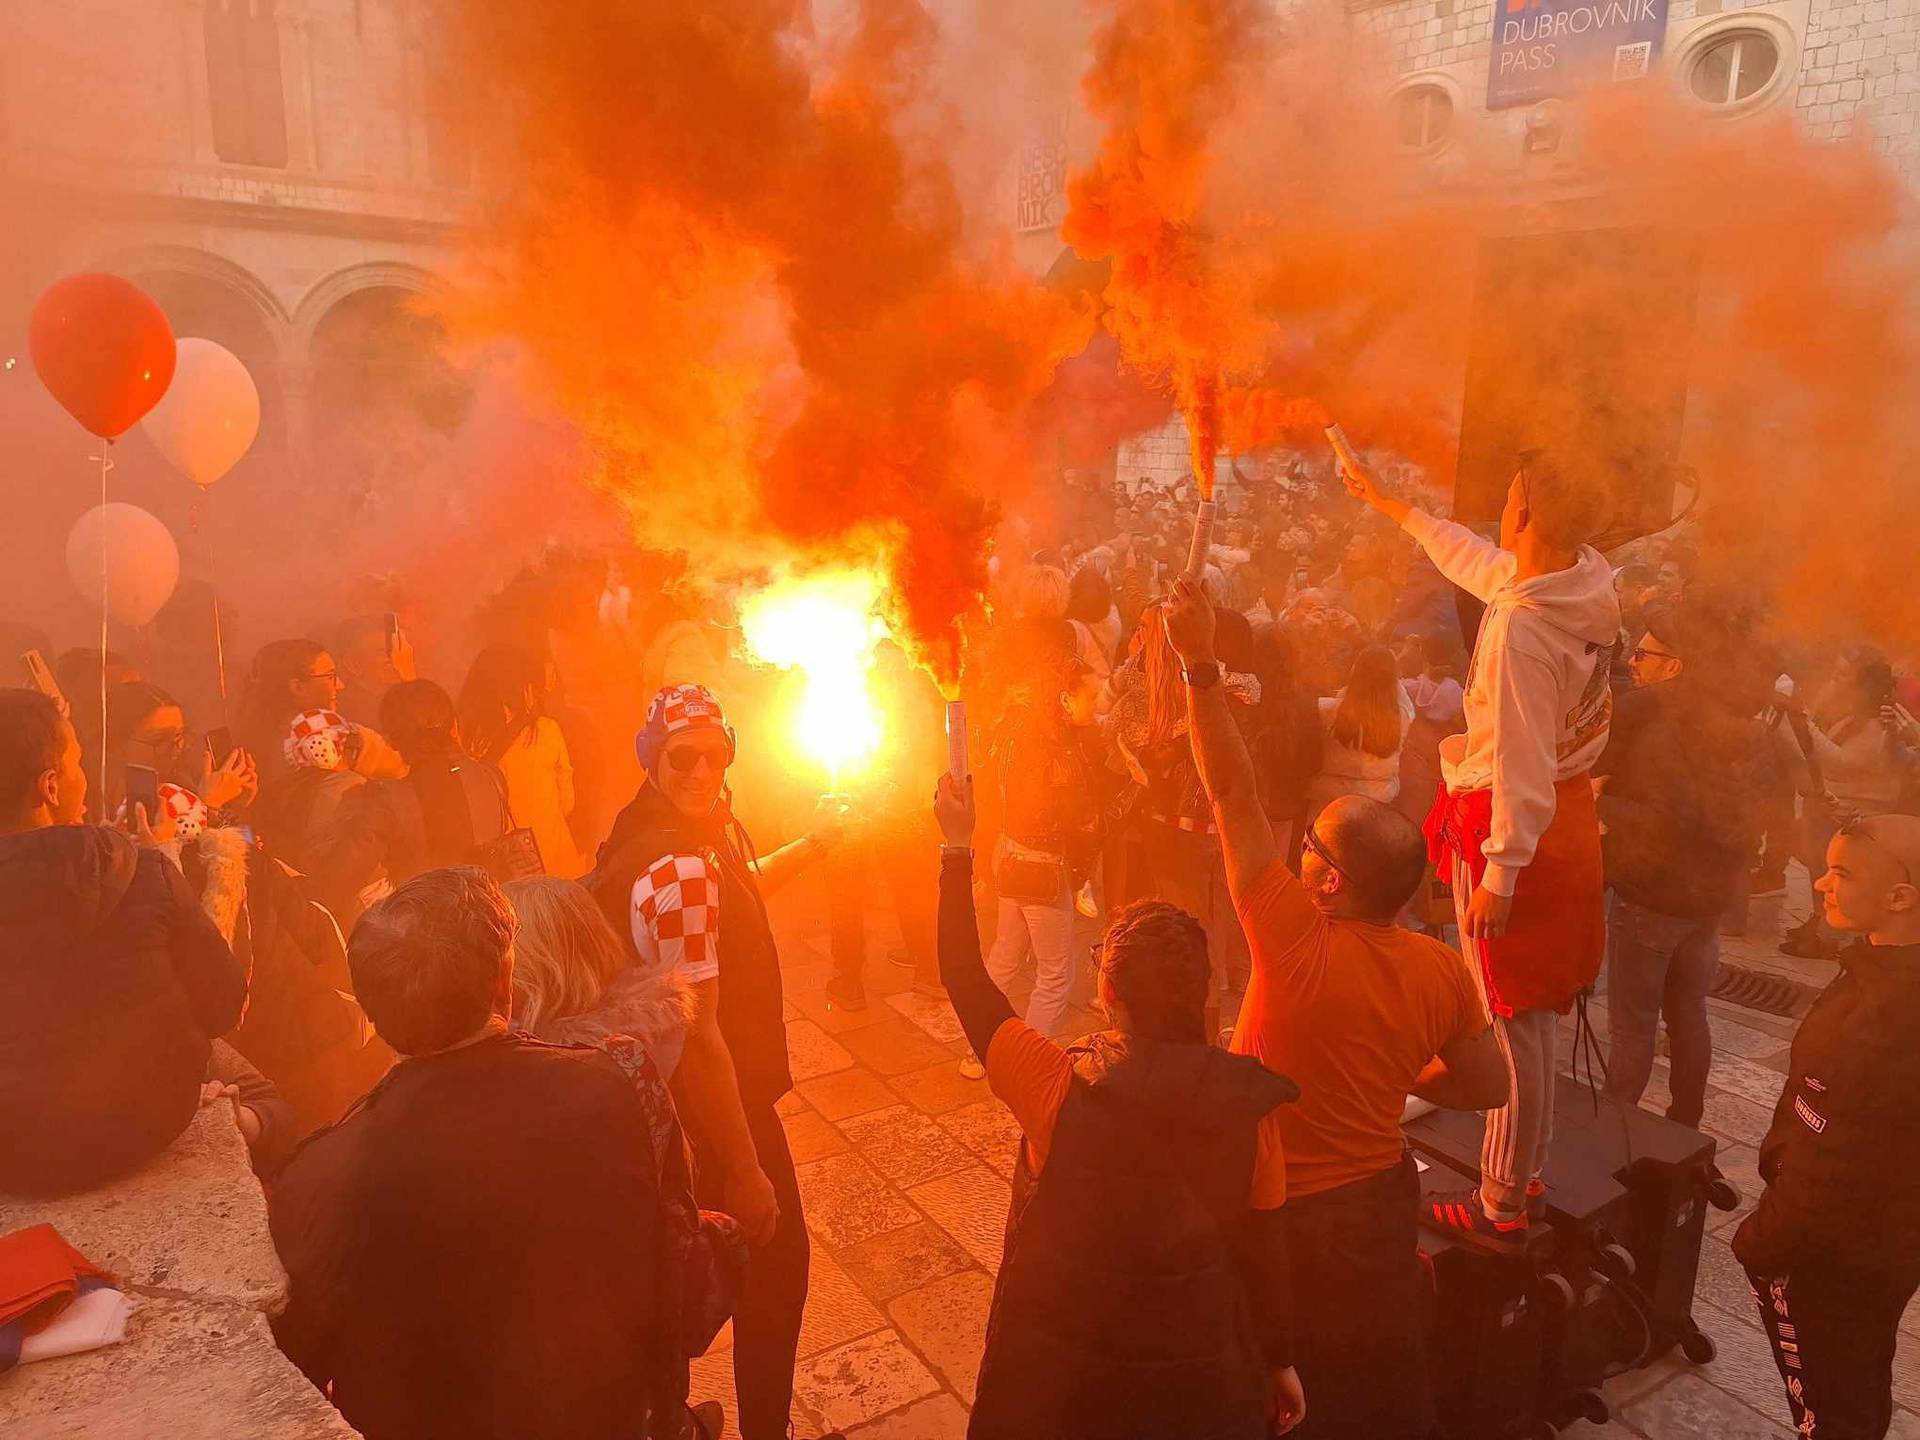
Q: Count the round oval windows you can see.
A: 2